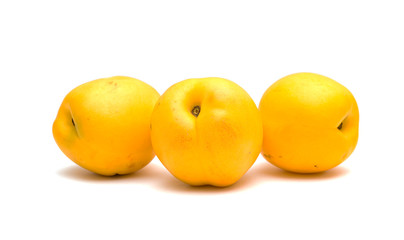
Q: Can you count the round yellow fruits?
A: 3